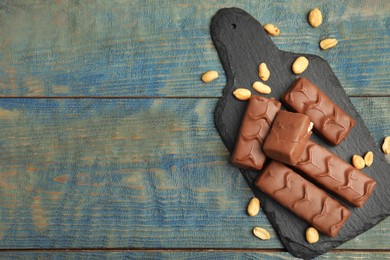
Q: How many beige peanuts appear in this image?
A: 14